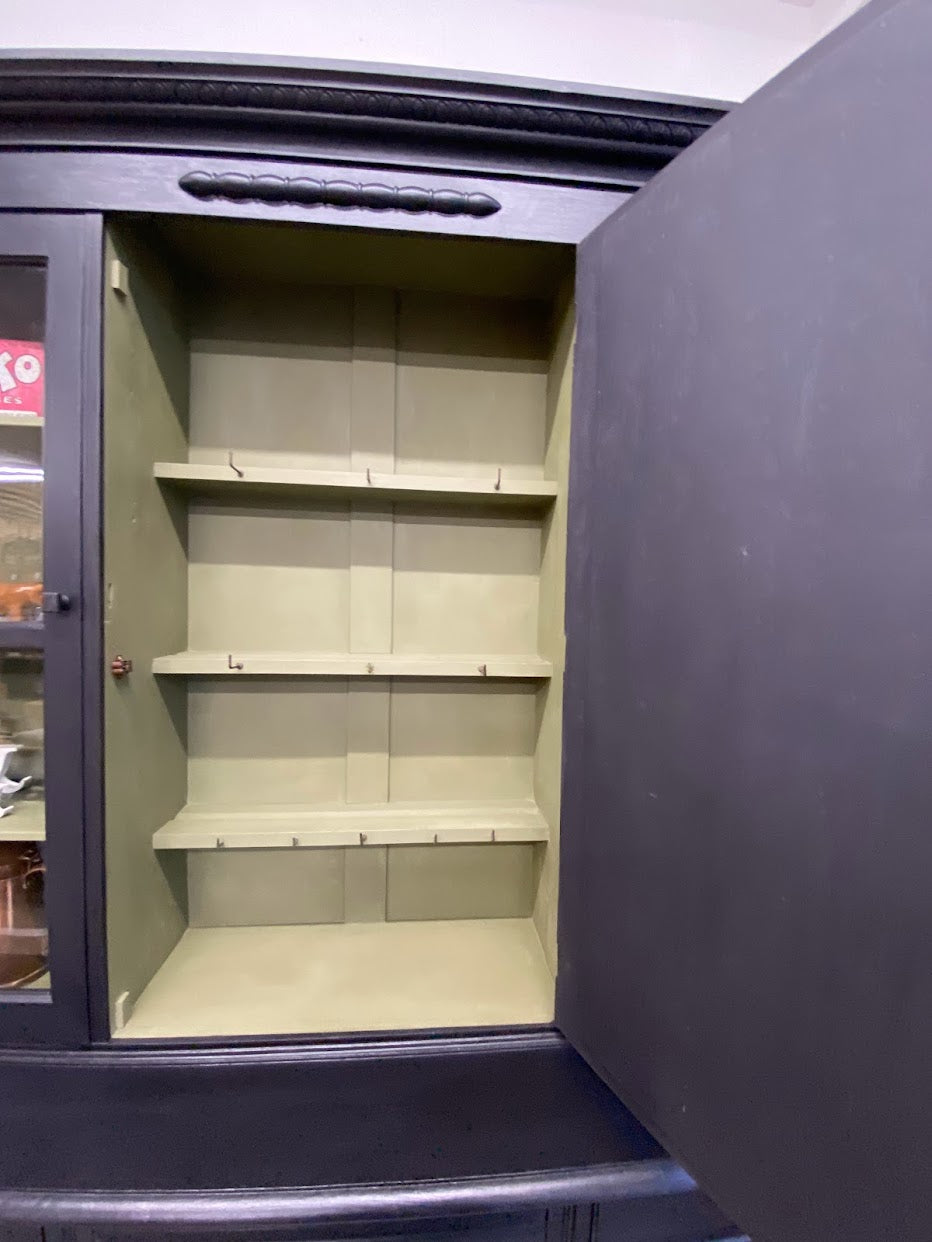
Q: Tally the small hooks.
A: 11